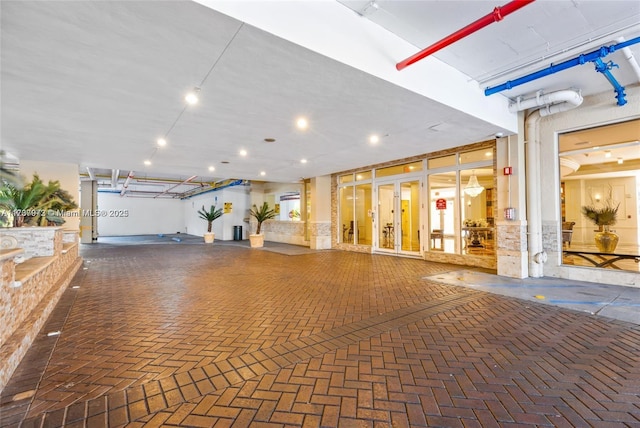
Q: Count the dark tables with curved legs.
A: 1